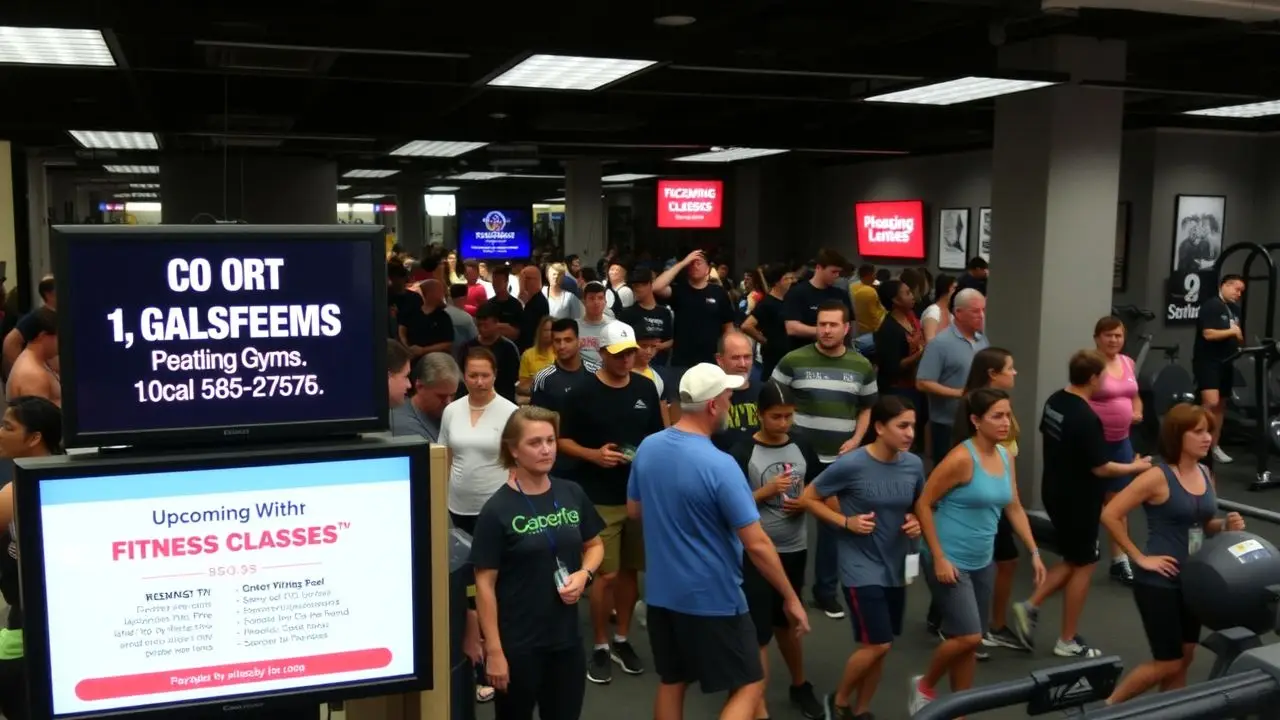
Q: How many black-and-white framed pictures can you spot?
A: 3